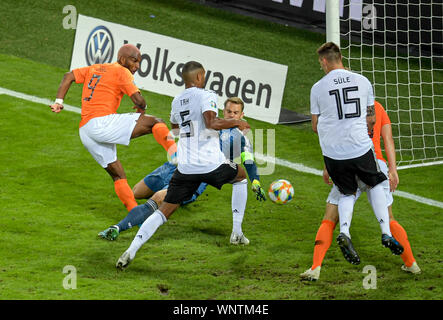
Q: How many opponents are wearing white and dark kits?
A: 2